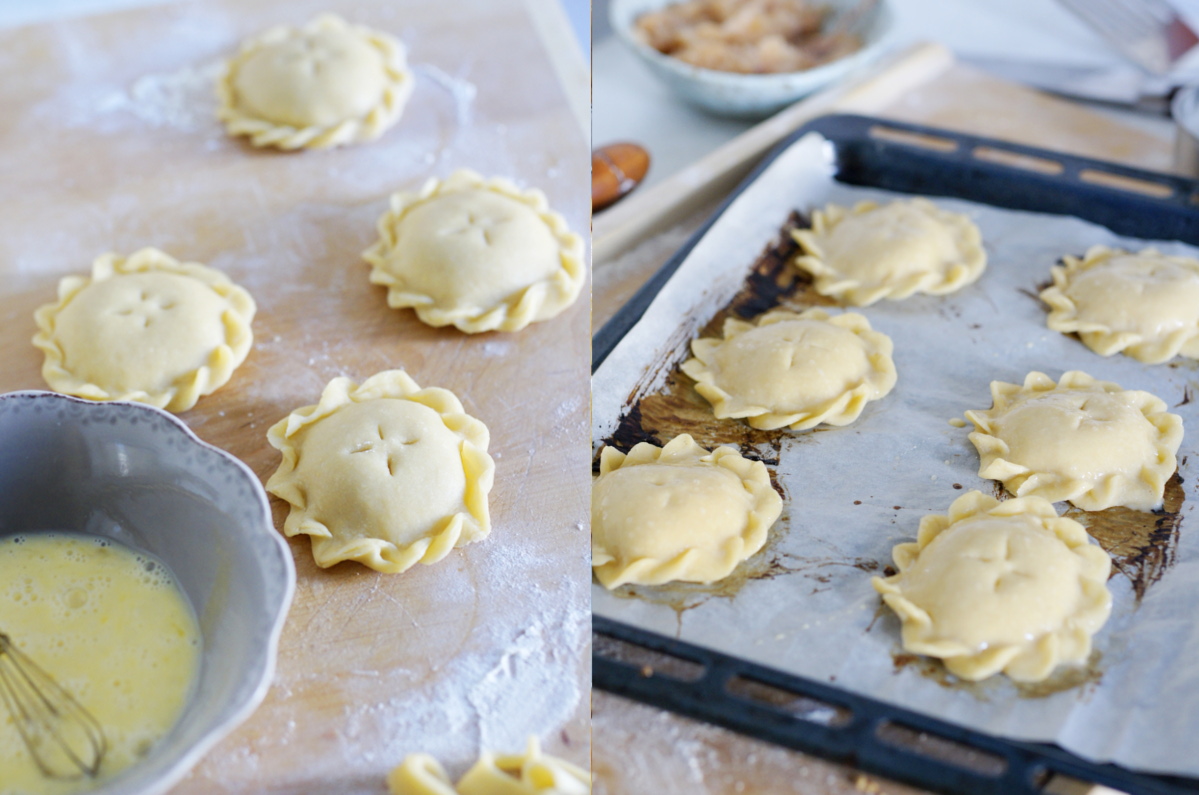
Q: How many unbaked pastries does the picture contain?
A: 10